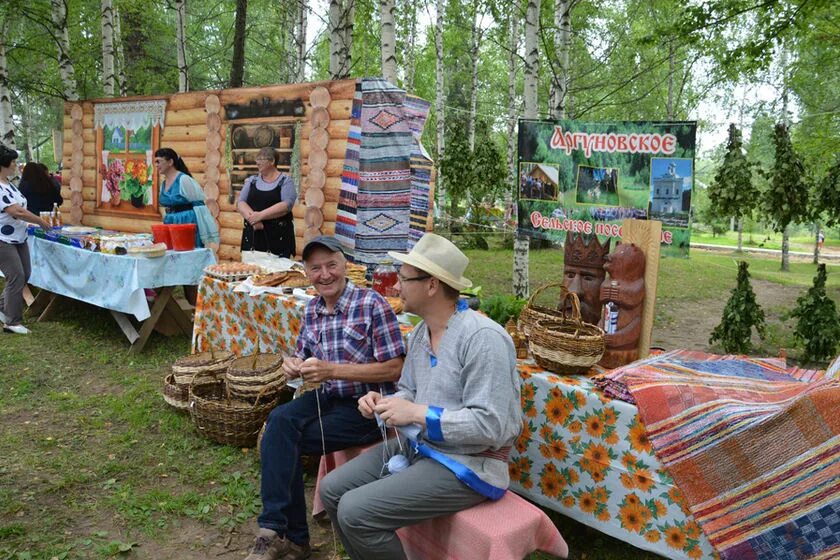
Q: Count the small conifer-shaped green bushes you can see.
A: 2